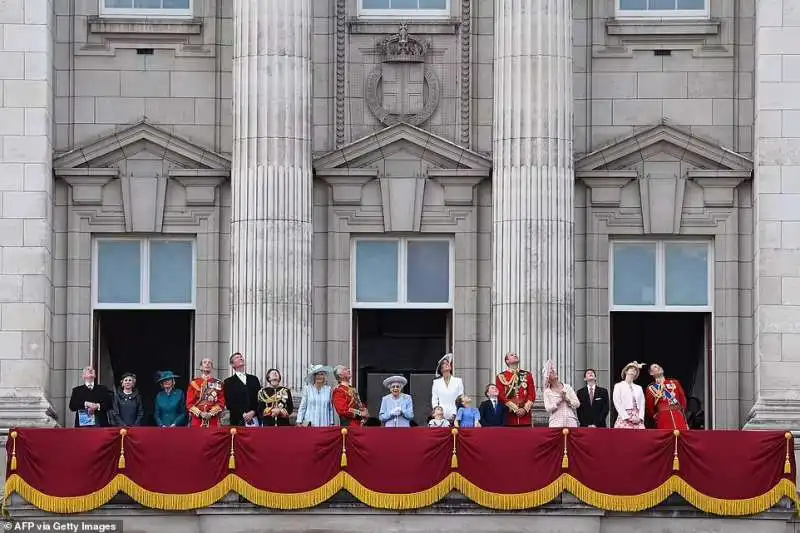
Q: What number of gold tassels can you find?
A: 8